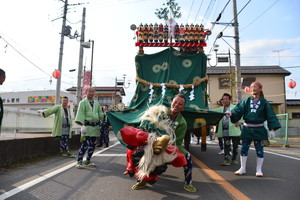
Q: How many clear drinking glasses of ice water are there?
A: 0